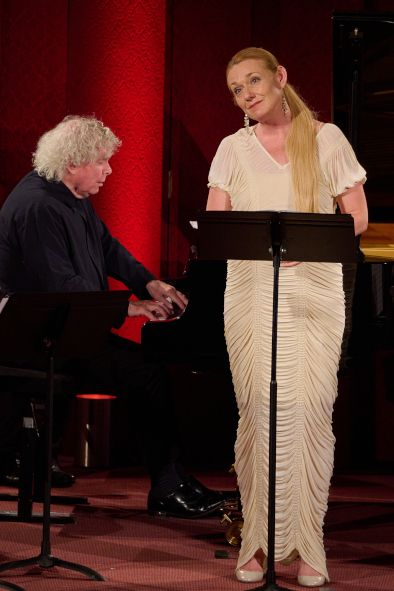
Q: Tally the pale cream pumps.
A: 2